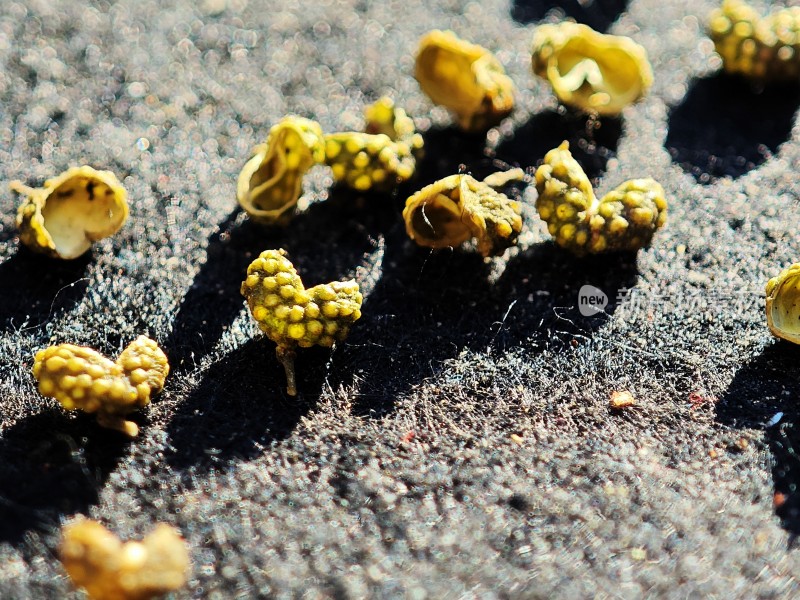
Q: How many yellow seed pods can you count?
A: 12